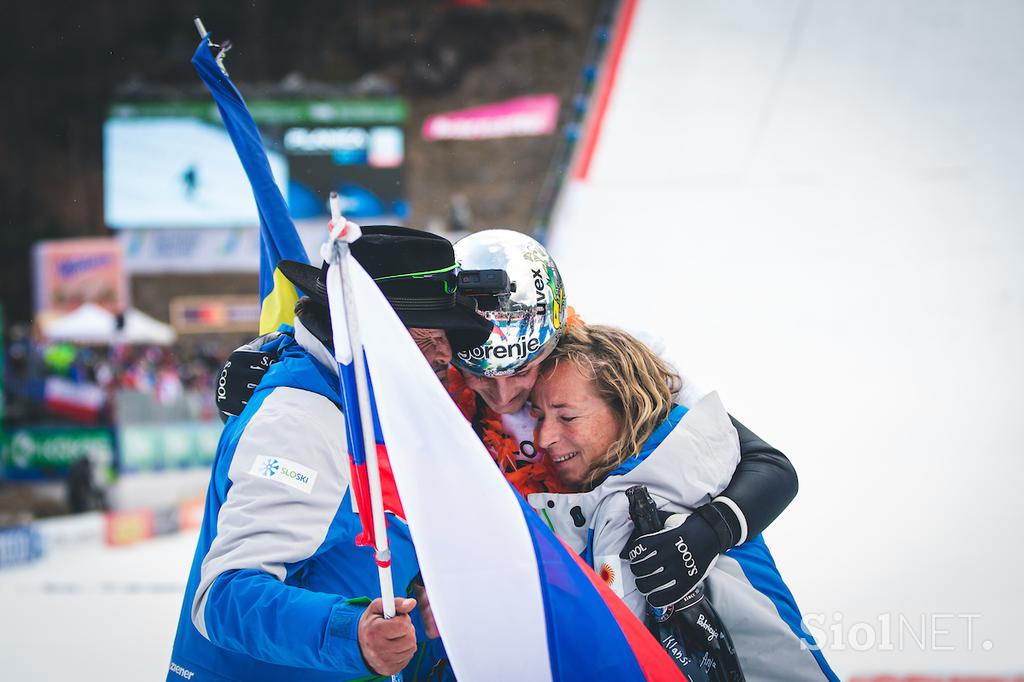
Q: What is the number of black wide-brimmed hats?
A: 1